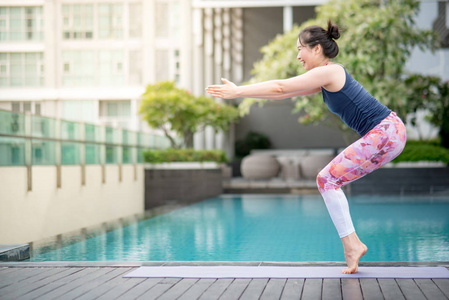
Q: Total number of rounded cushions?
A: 2